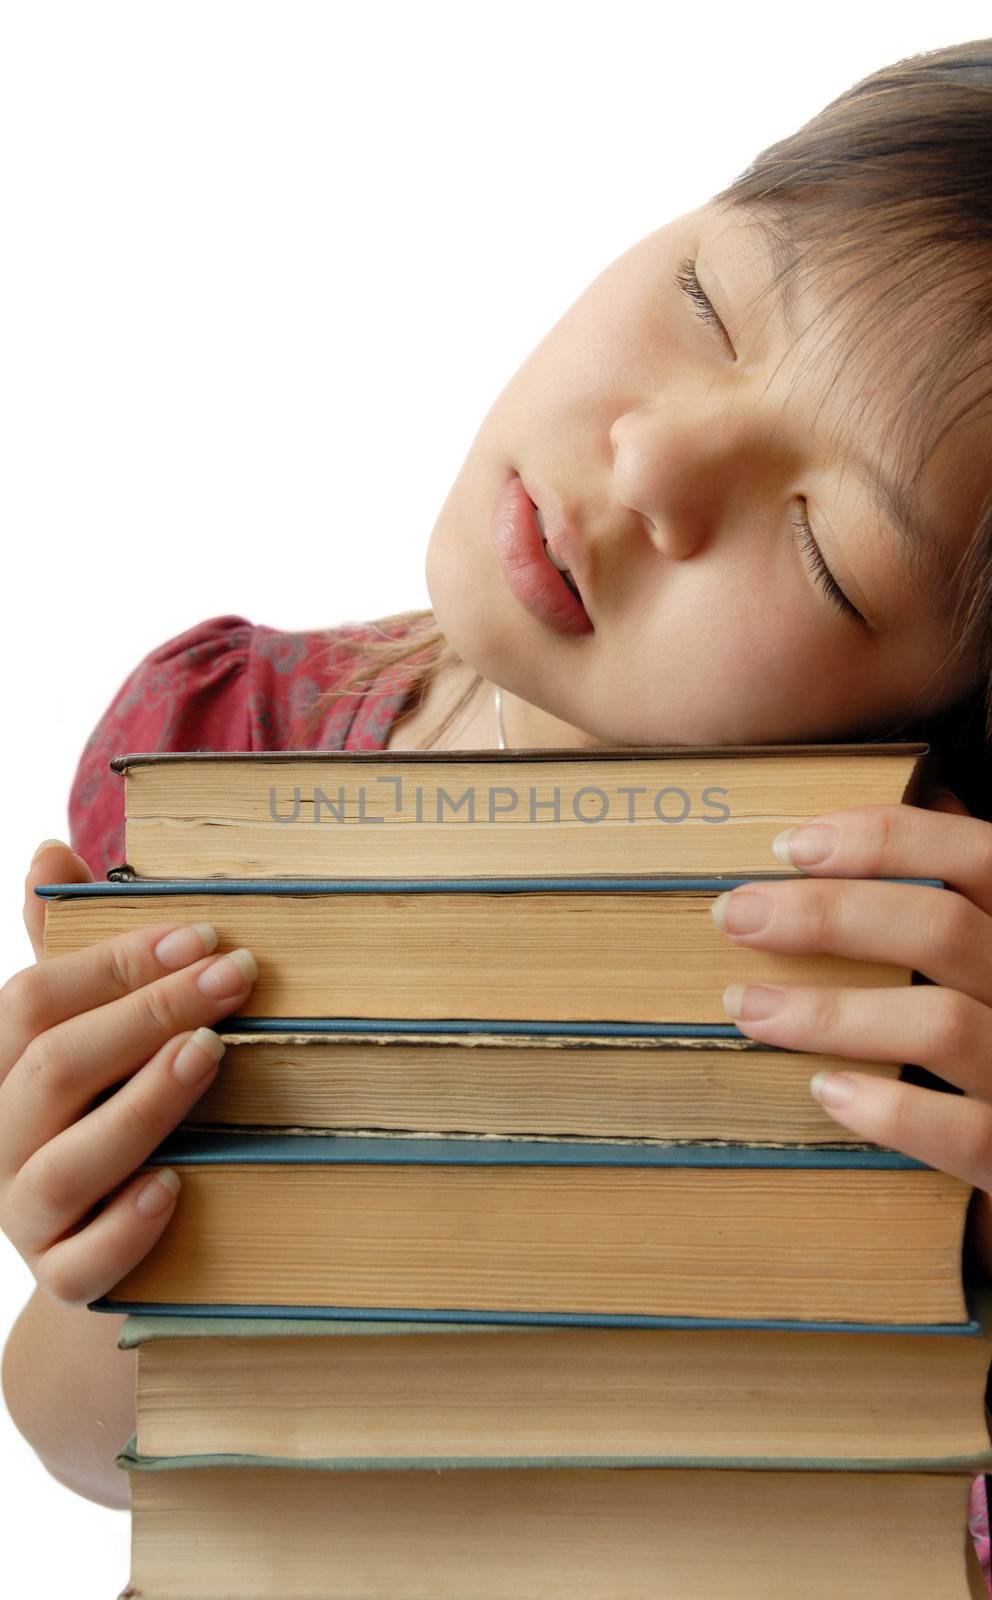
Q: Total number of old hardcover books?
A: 6